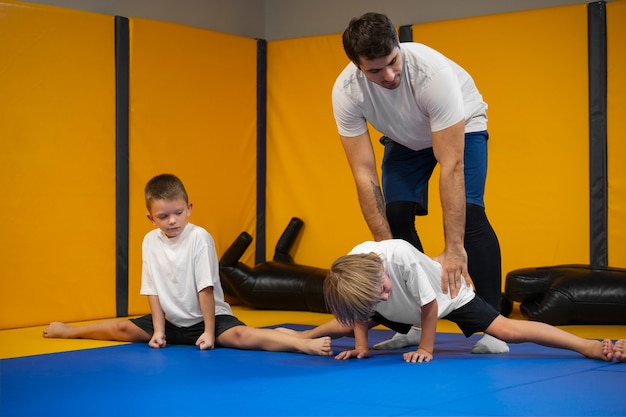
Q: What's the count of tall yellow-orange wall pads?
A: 5